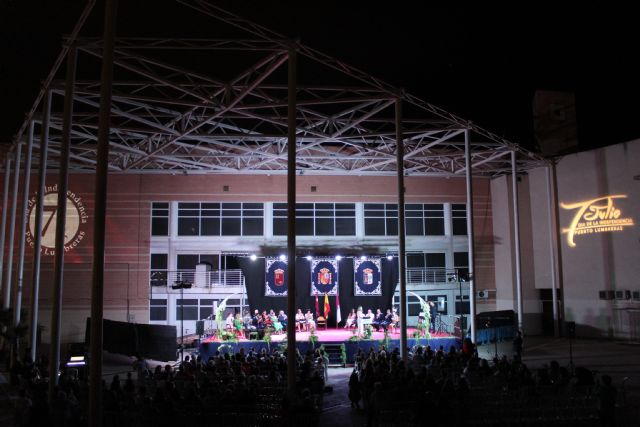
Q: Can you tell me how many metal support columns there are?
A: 11